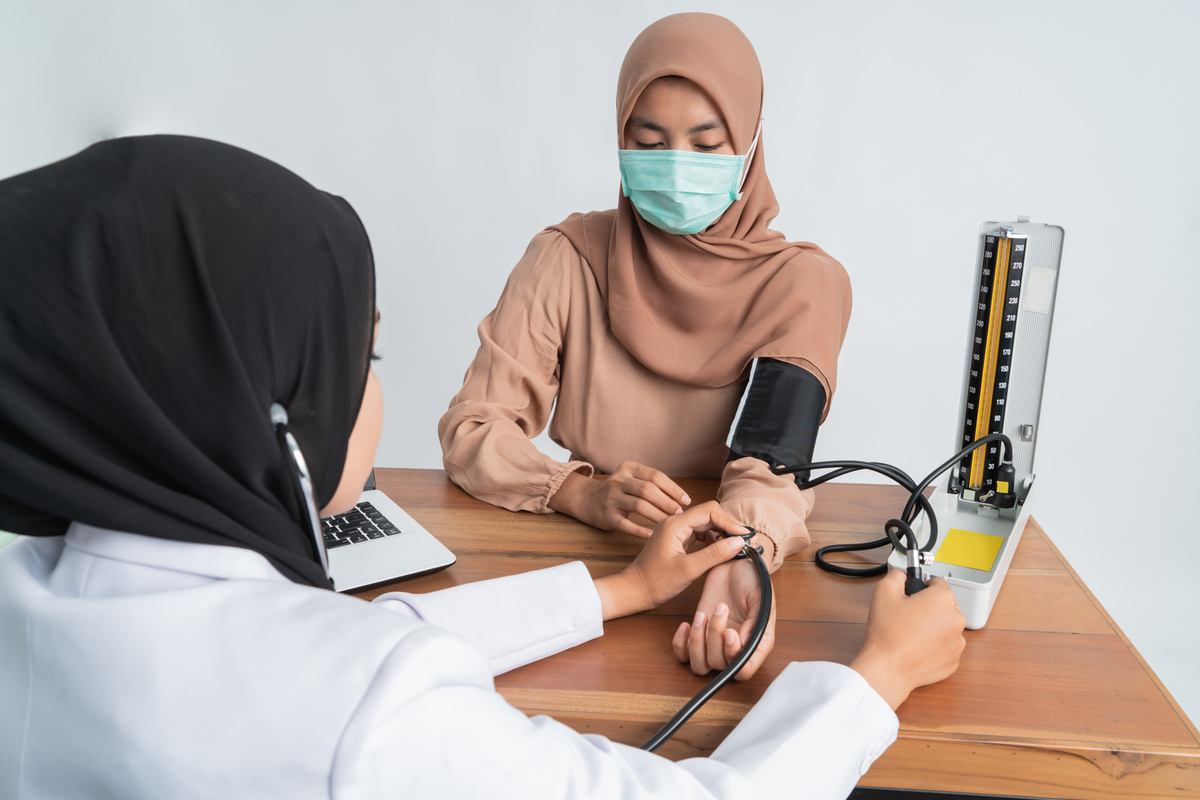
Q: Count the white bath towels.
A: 0